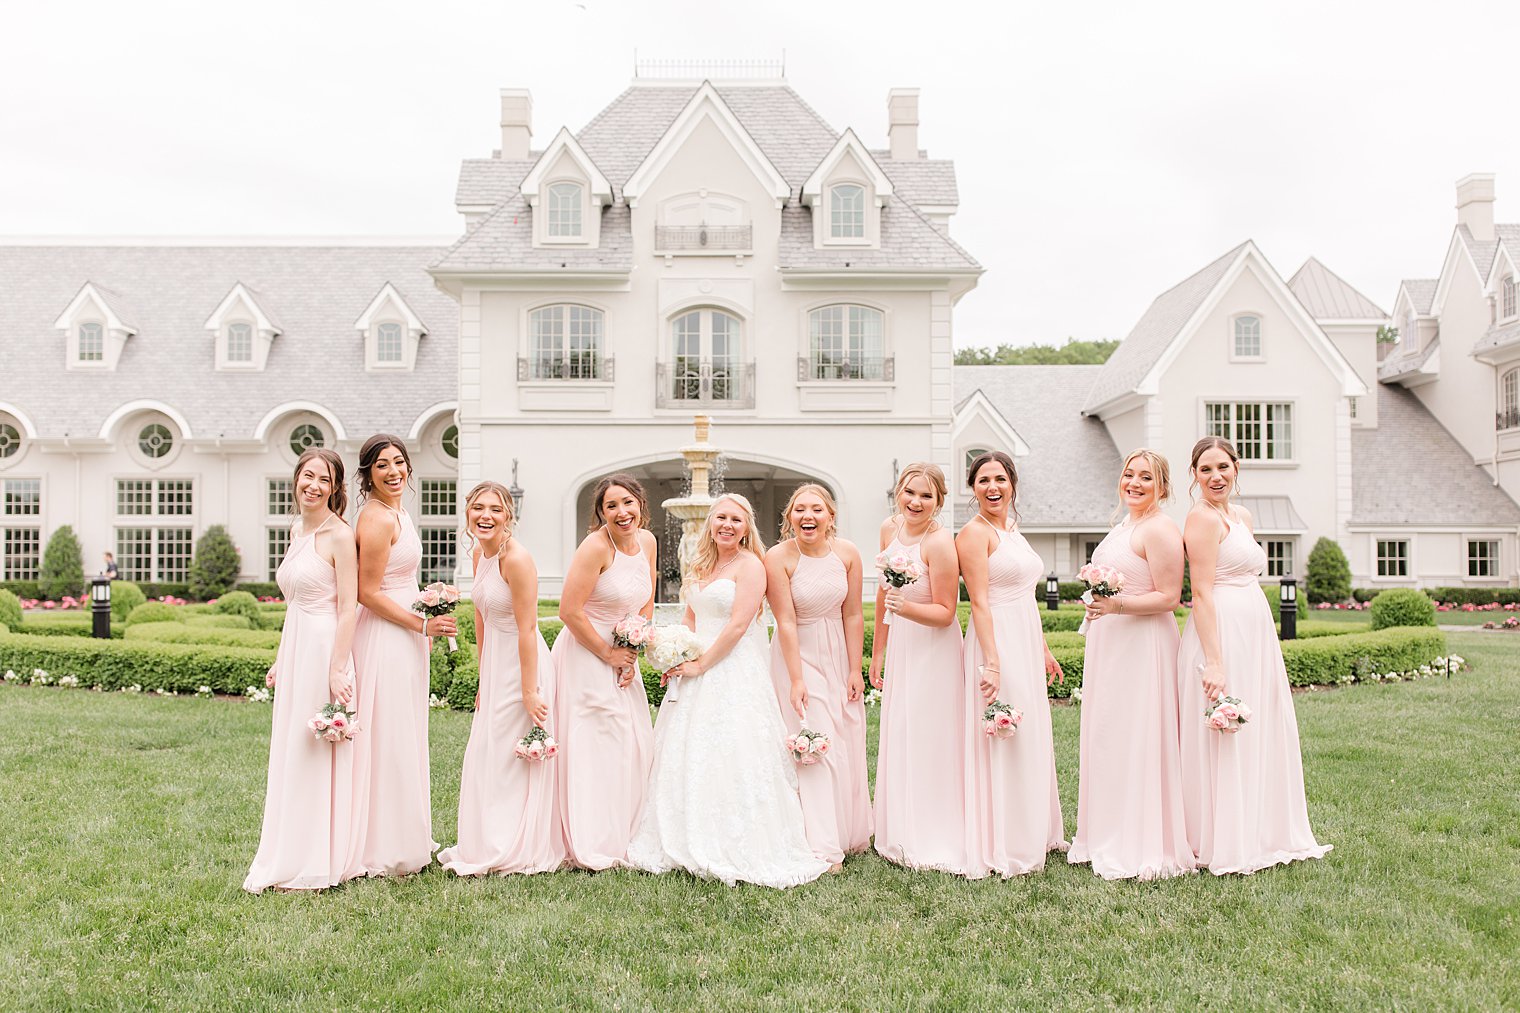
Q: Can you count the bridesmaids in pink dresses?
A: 9